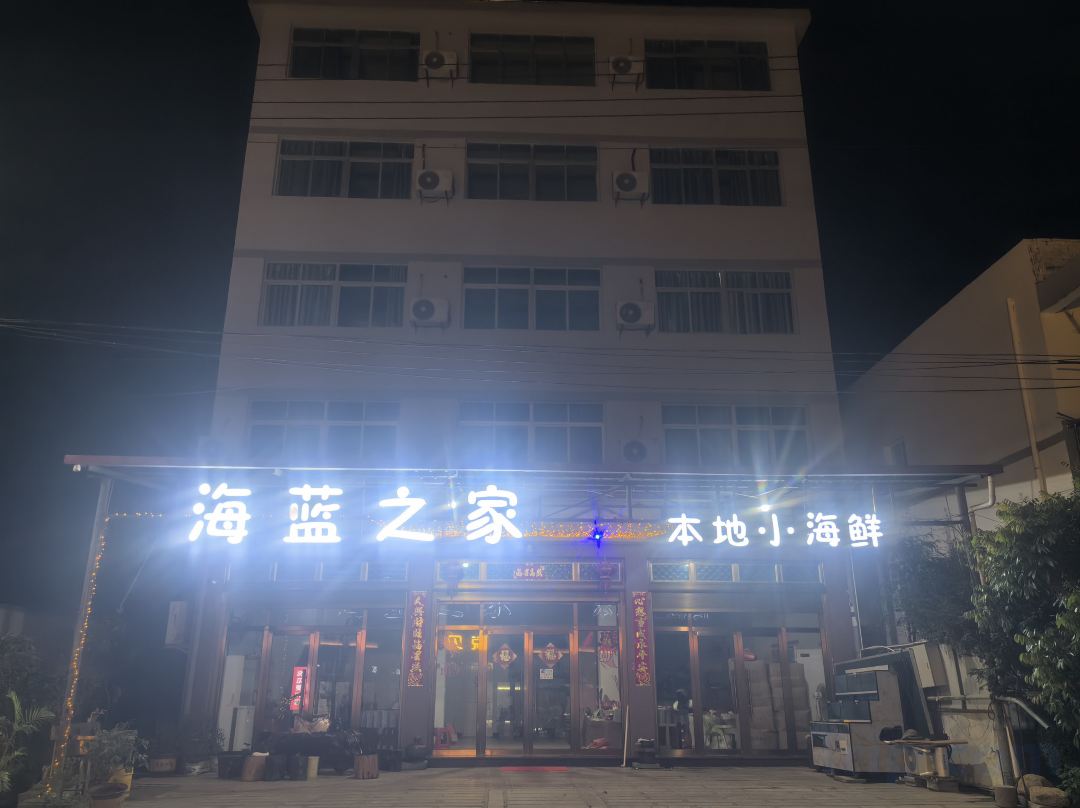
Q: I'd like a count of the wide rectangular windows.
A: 12